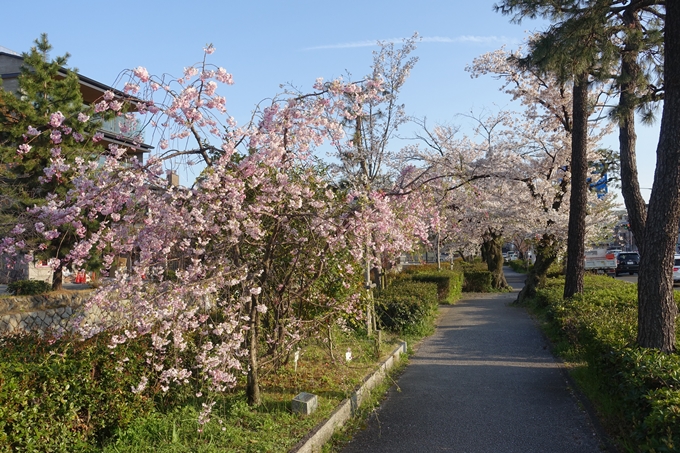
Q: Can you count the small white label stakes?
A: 2